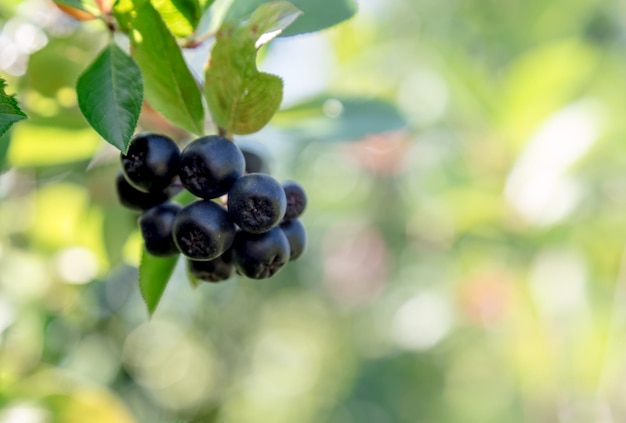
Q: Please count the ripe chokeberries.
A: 11